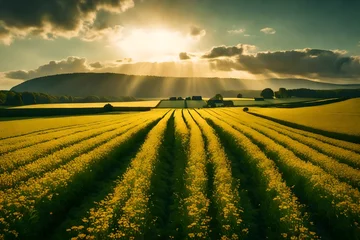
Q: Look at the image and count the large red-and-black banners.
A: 0